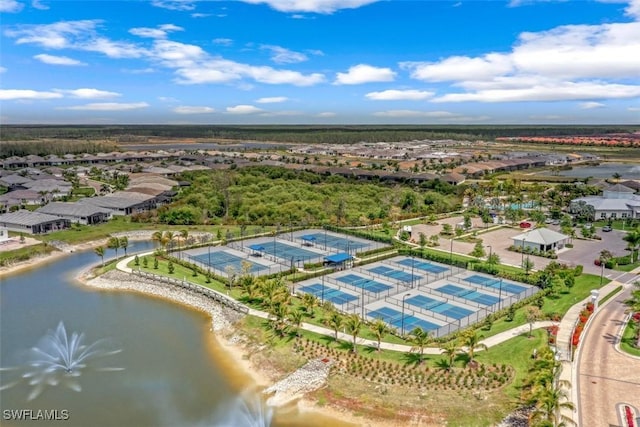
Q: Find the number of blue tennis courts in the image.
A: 11